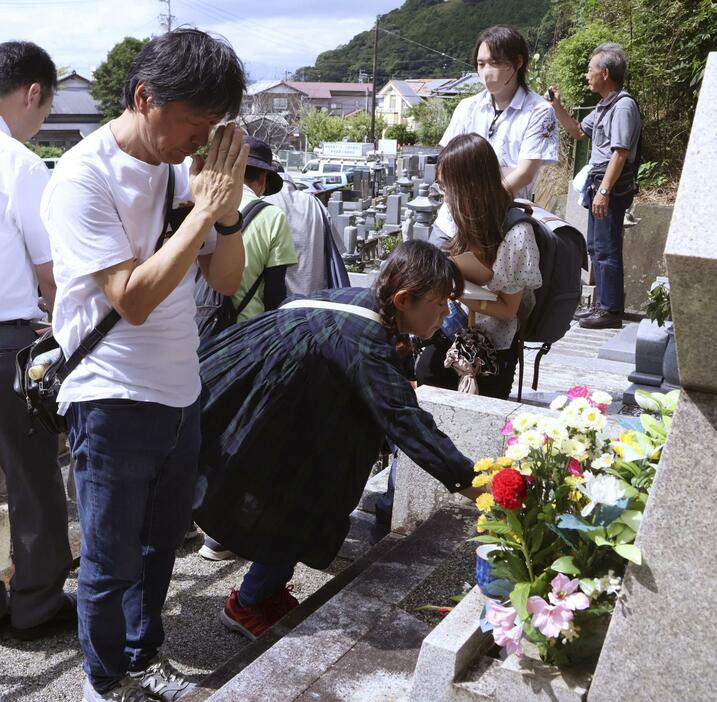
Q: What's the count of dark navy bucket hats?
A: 1